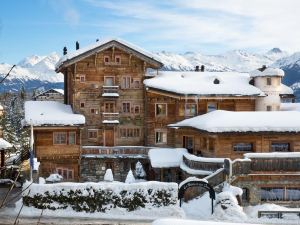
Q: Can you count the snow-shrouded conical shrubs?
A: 3